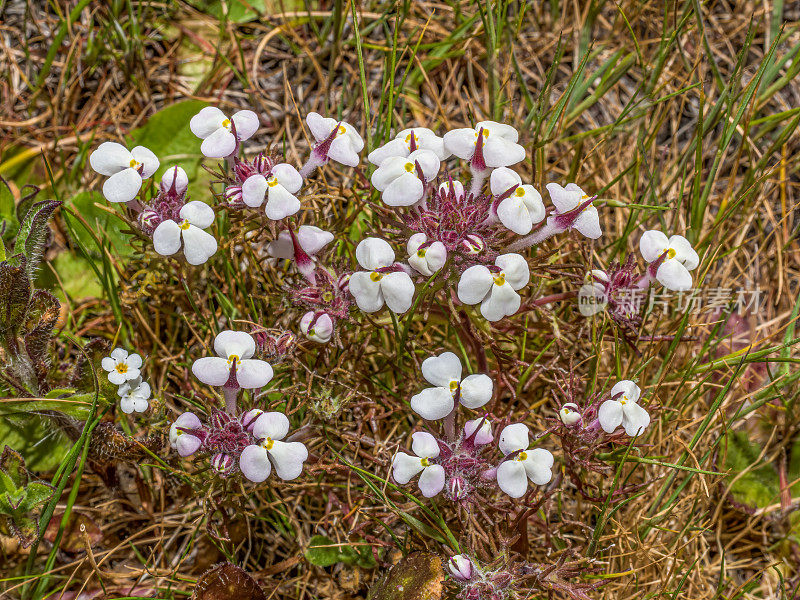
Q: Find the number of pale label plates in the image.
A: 0